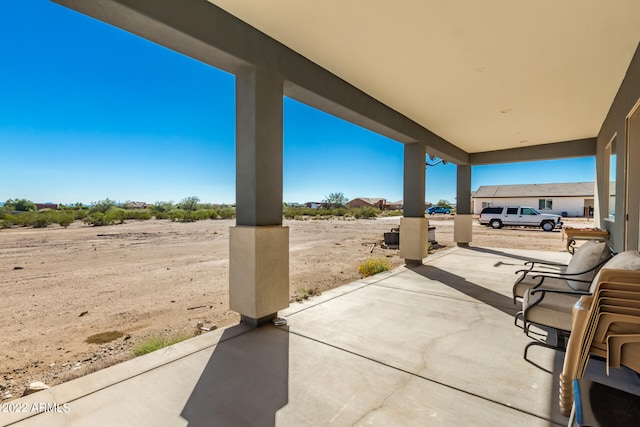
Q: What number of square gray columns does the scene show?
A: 3